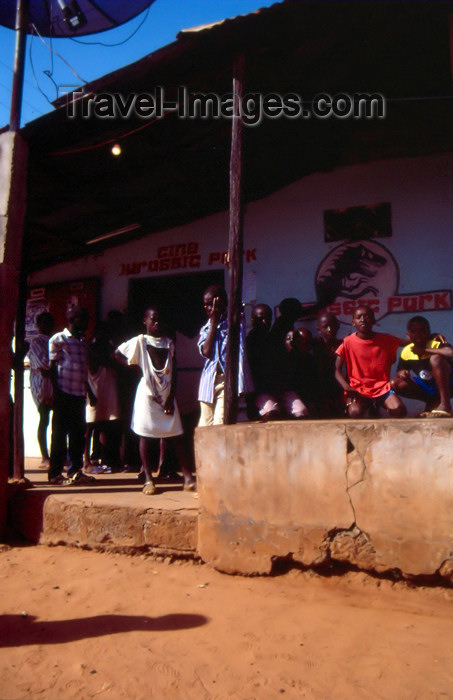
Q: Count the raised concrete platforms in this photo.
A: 2